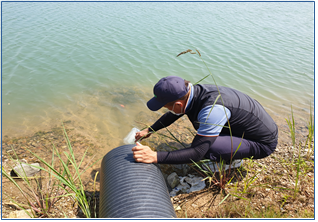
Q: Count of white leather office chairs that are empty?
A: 0